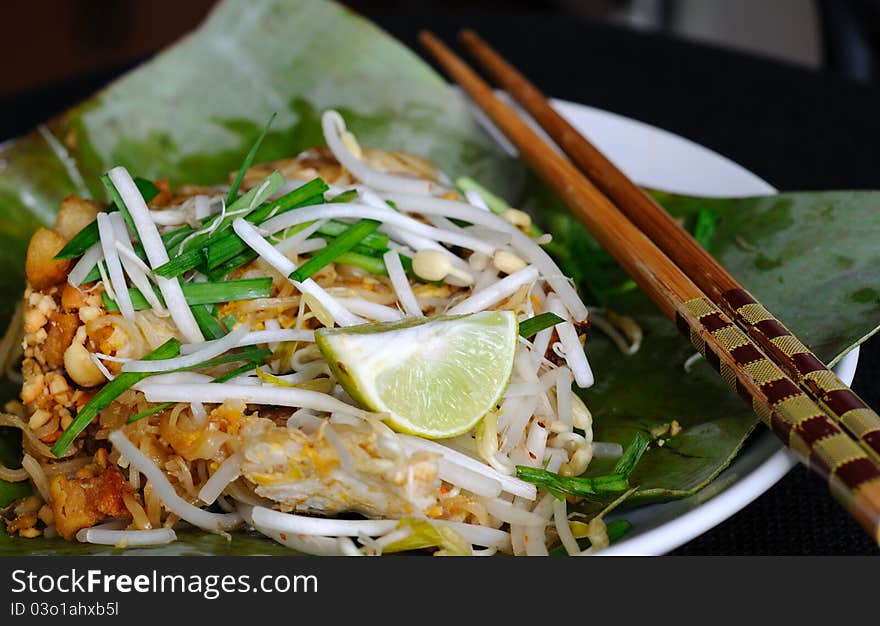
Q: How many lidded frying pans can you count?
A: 0